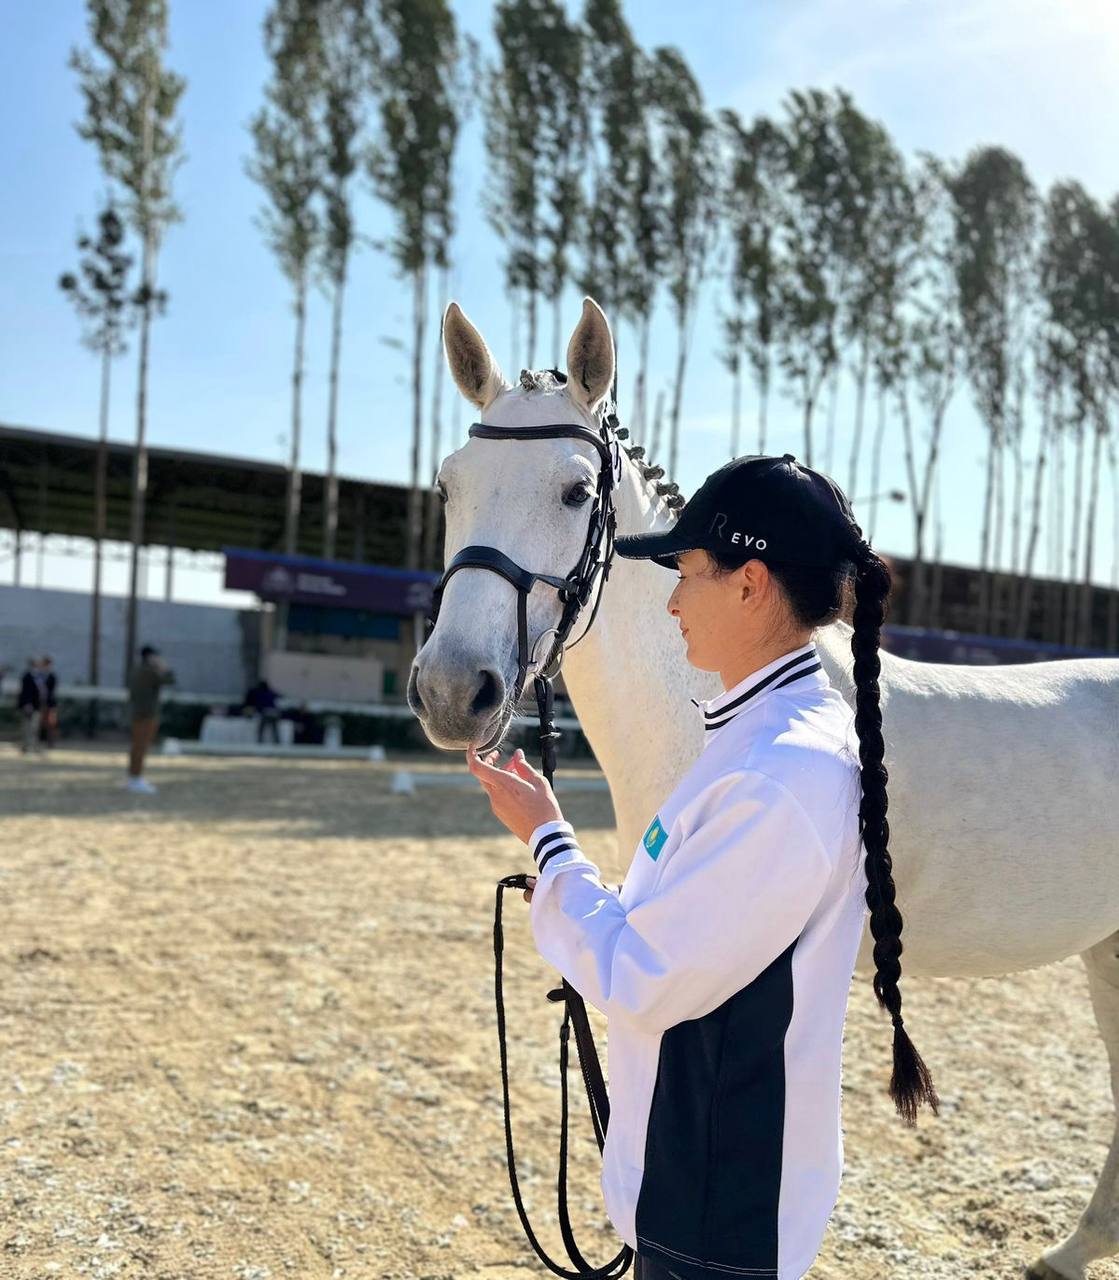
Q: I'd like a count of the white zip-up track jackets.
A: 1